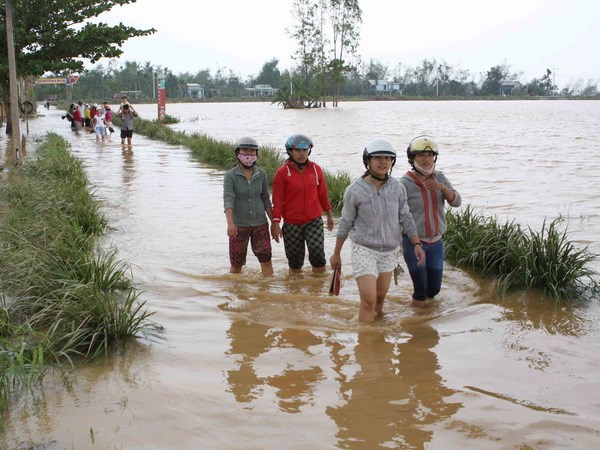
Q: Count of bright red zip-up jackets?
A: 1